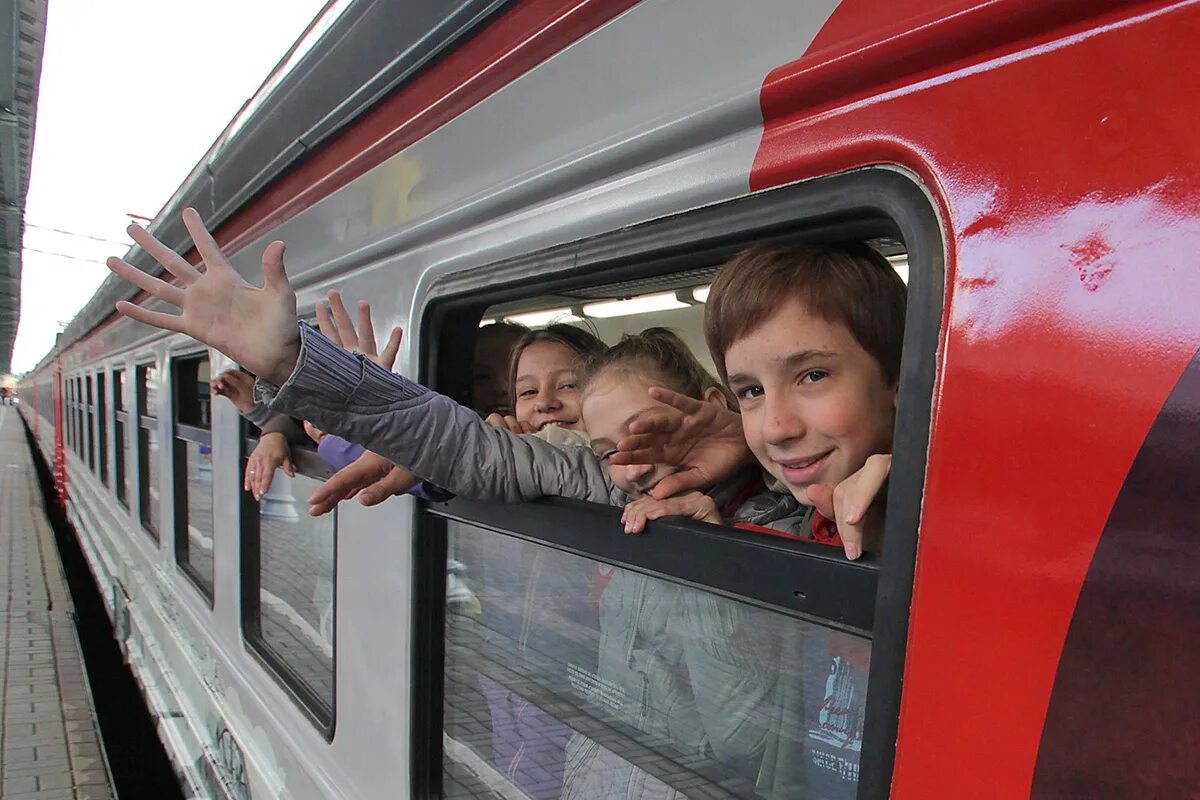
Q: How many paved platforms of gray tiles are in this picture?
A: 1